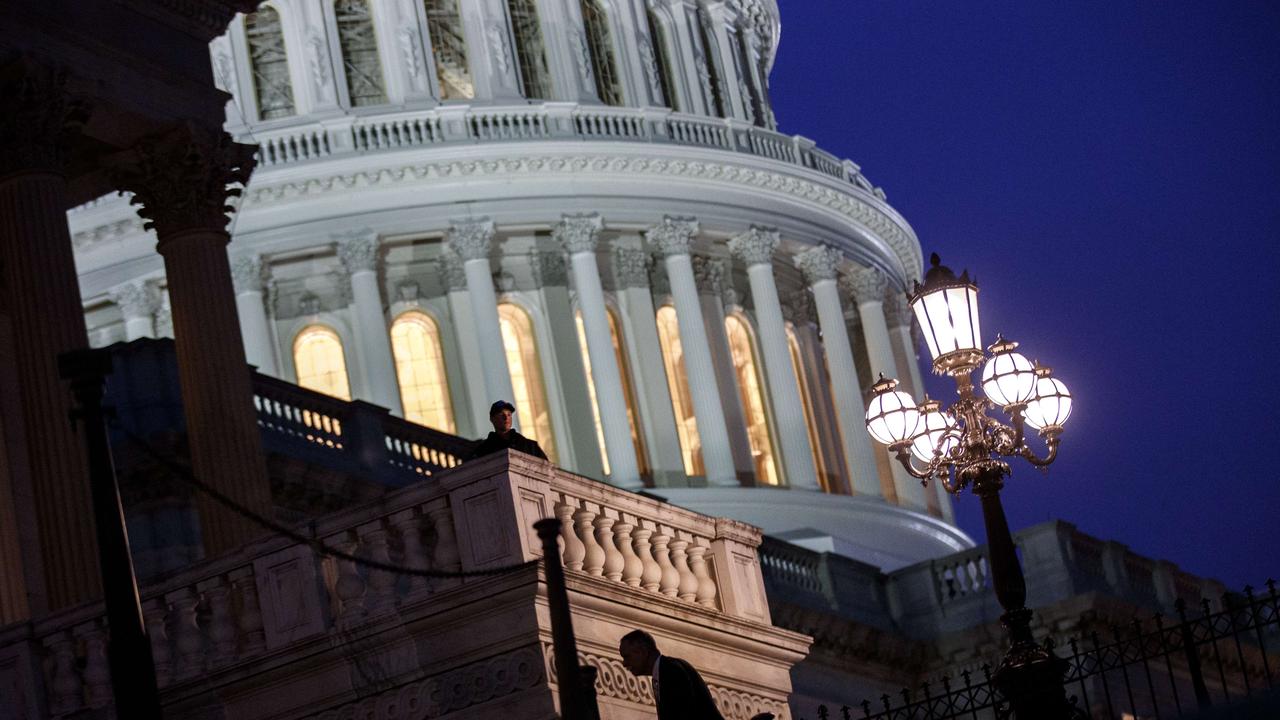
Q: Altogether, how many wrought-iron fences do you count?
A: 1